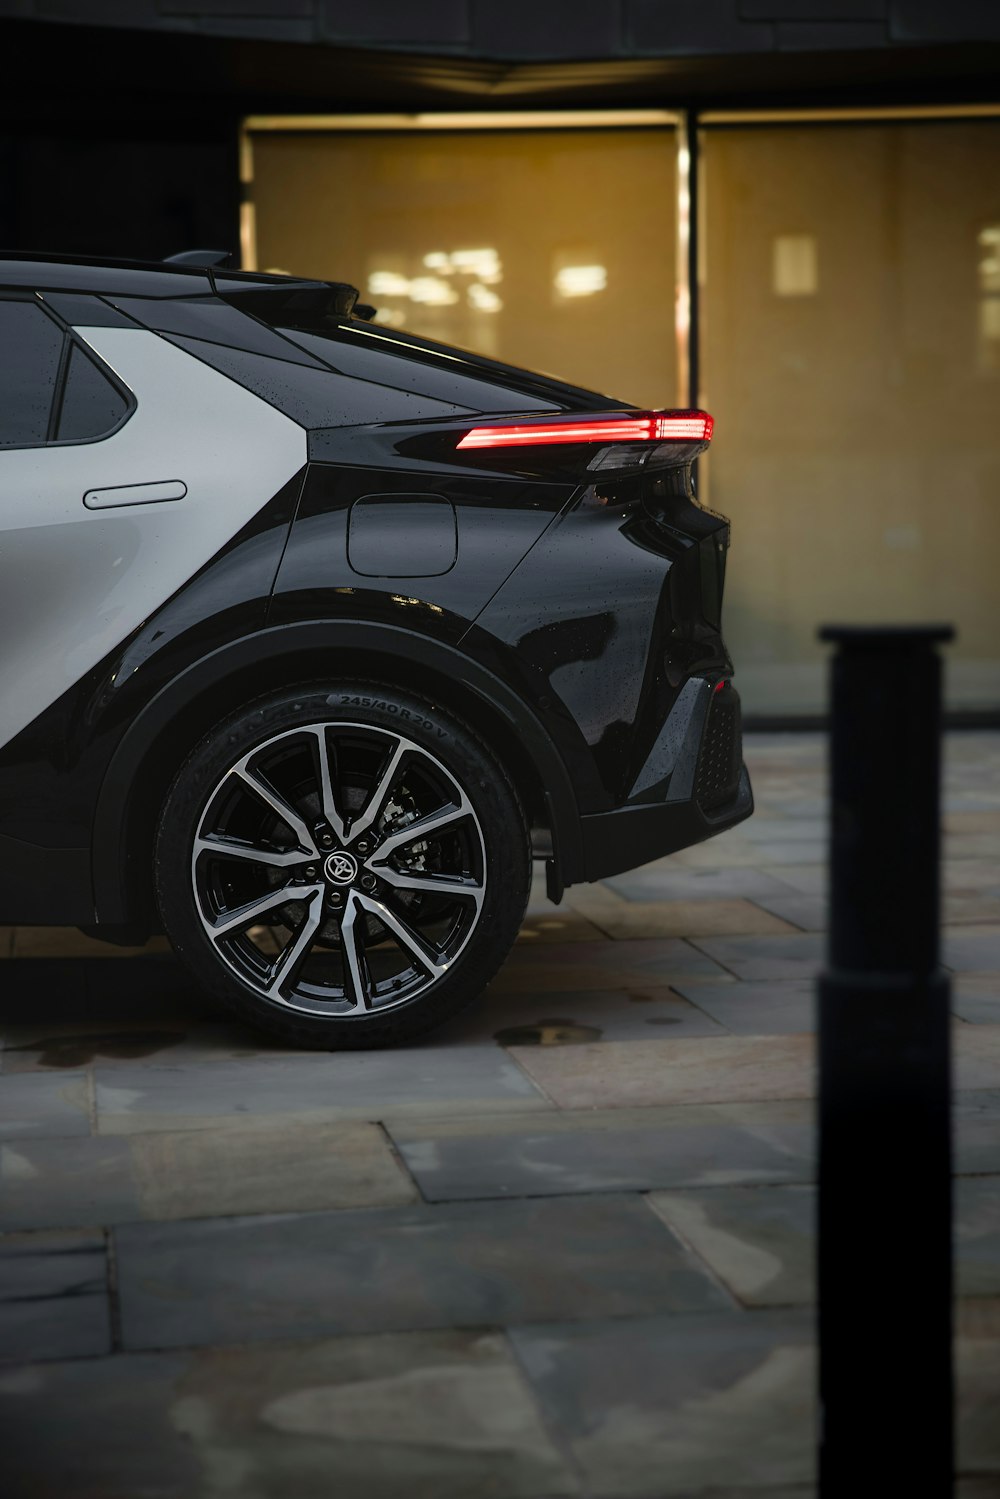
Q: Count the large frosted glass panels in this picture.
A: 2